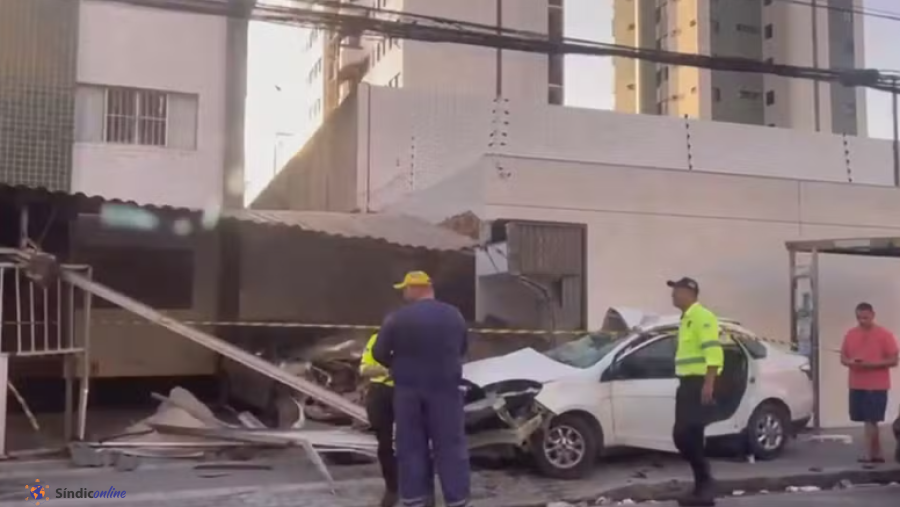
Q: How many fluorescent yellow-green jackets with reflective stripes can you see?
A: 2